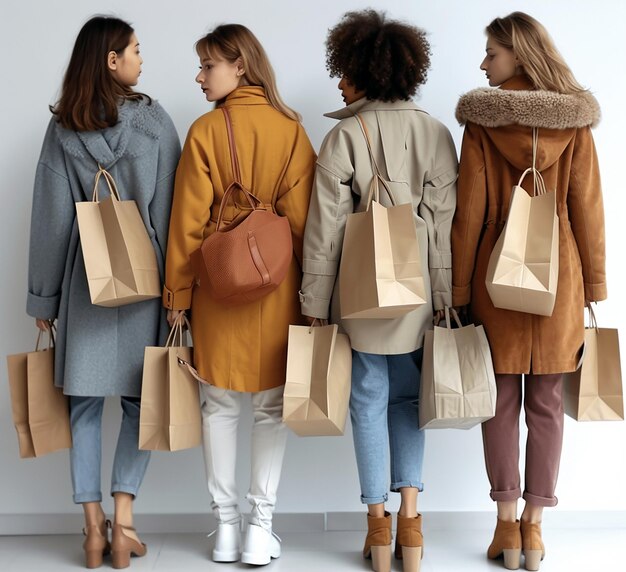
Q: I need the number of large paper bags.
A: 8